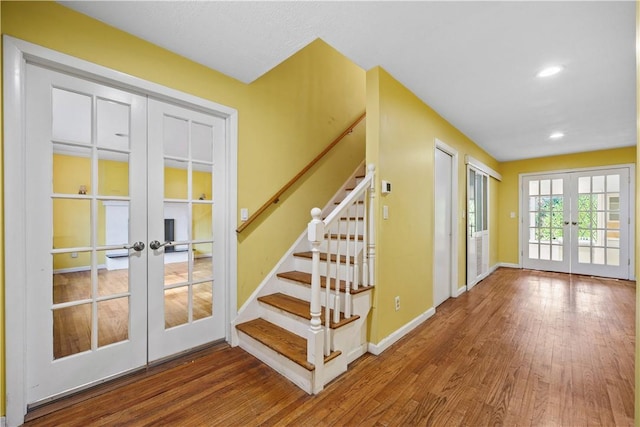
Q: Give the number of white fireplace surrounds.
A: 1